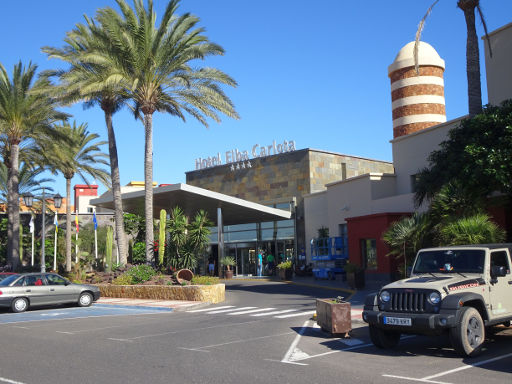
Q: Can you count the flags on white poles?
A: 4